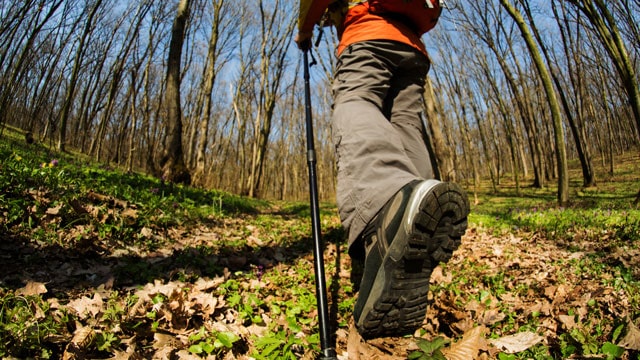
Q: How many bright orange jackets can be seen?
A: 1